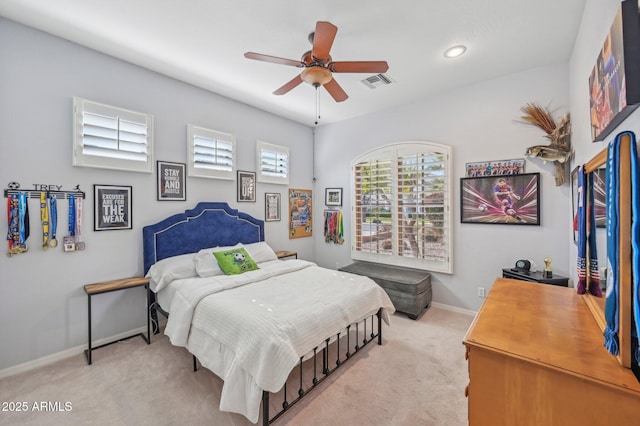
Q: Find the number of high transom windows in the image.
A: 3